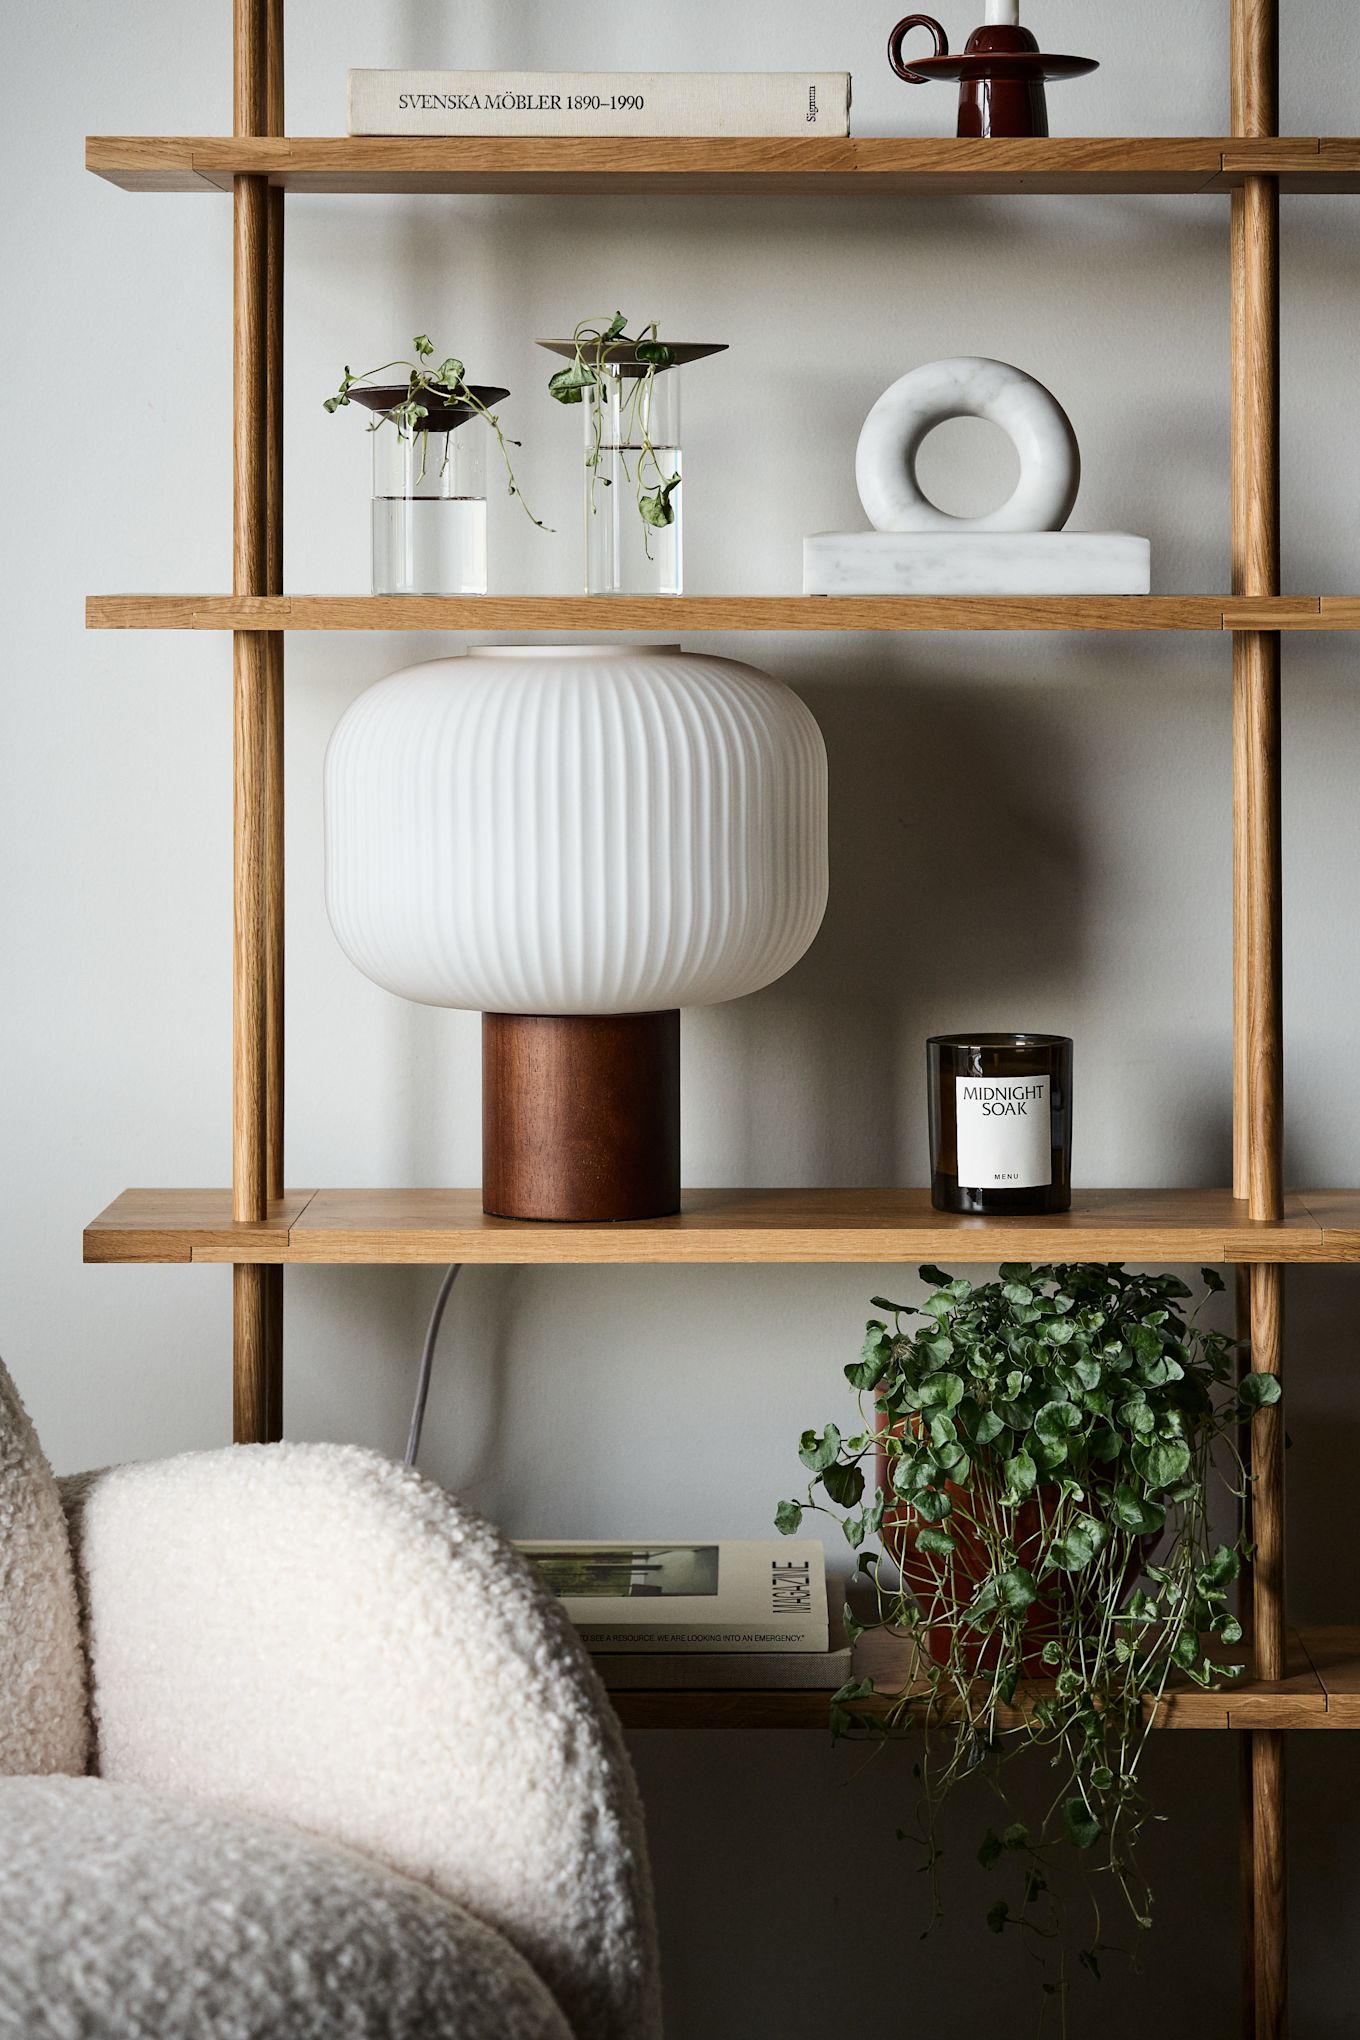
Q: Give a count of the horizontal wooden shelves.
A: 4